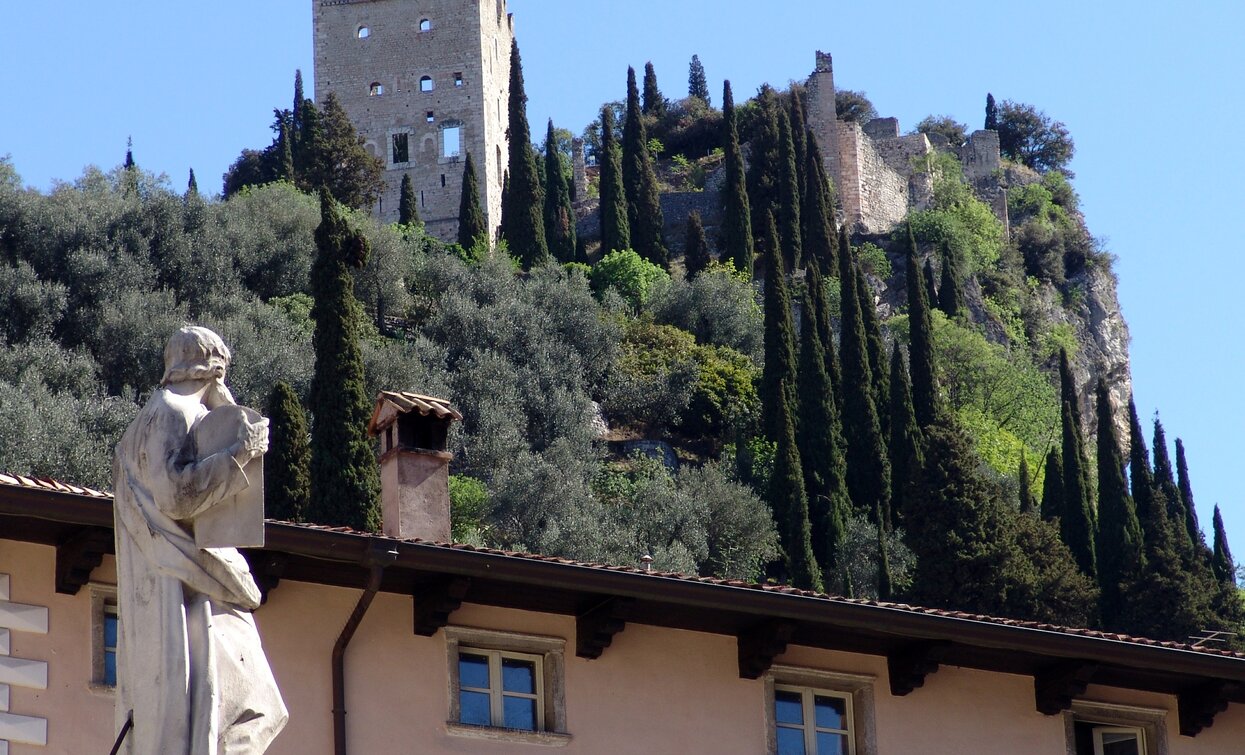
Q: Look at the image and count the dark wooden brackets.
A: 8